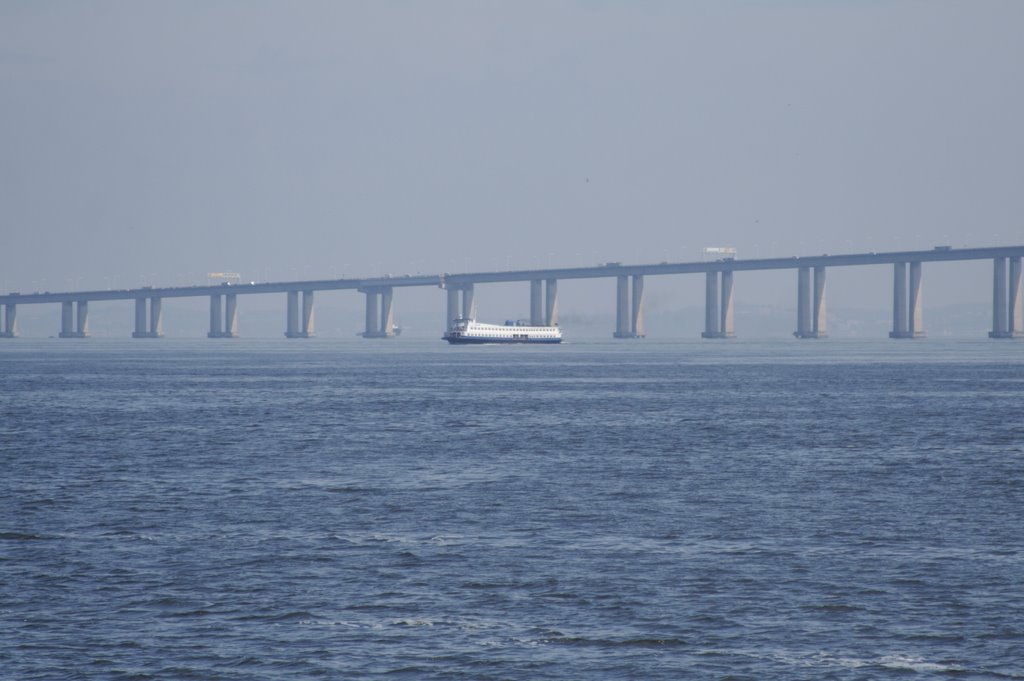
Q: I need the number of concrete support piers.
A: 13